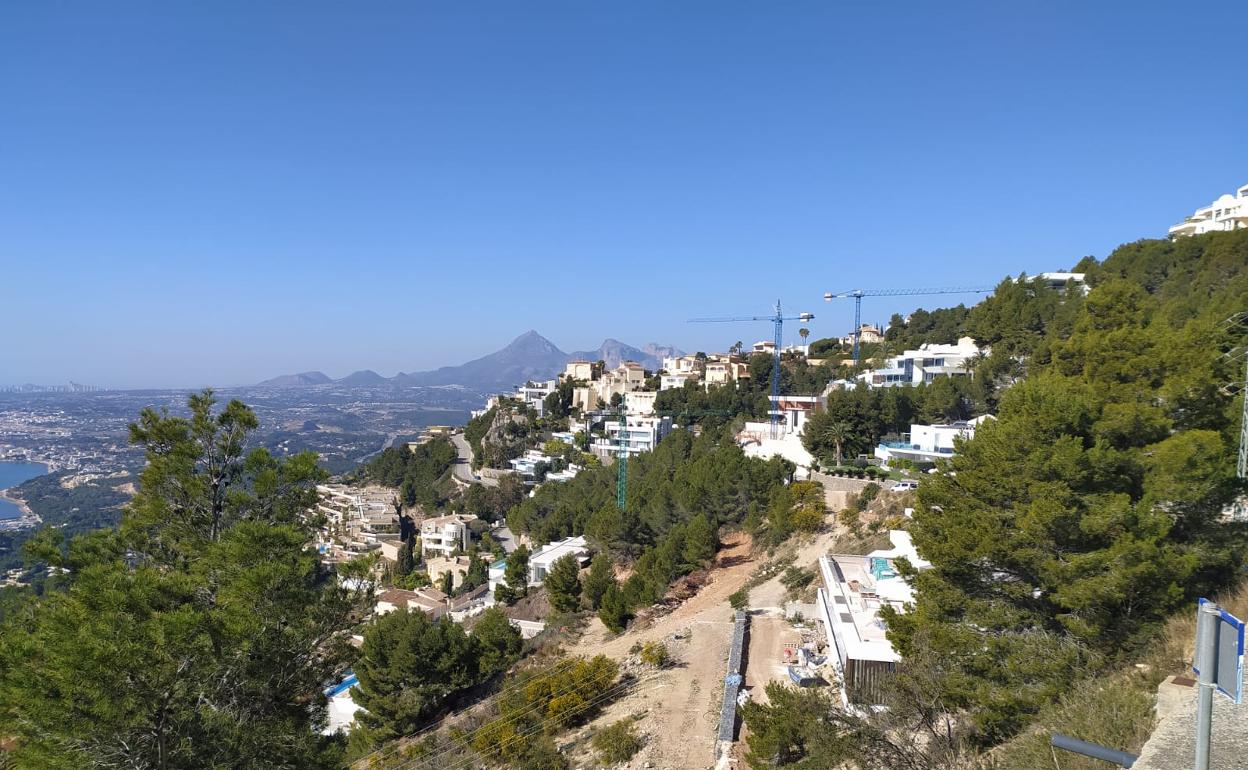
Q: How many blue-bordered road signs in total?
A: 1